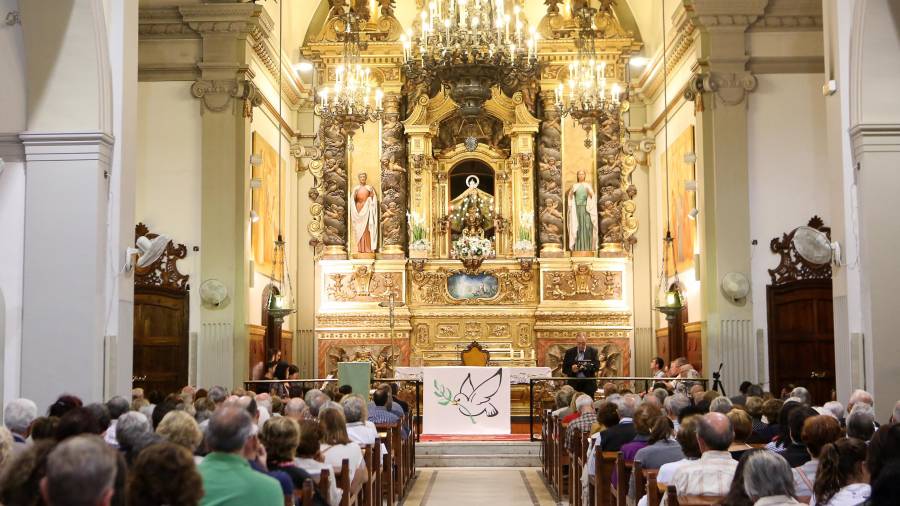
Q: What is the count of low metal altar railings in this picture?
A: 2